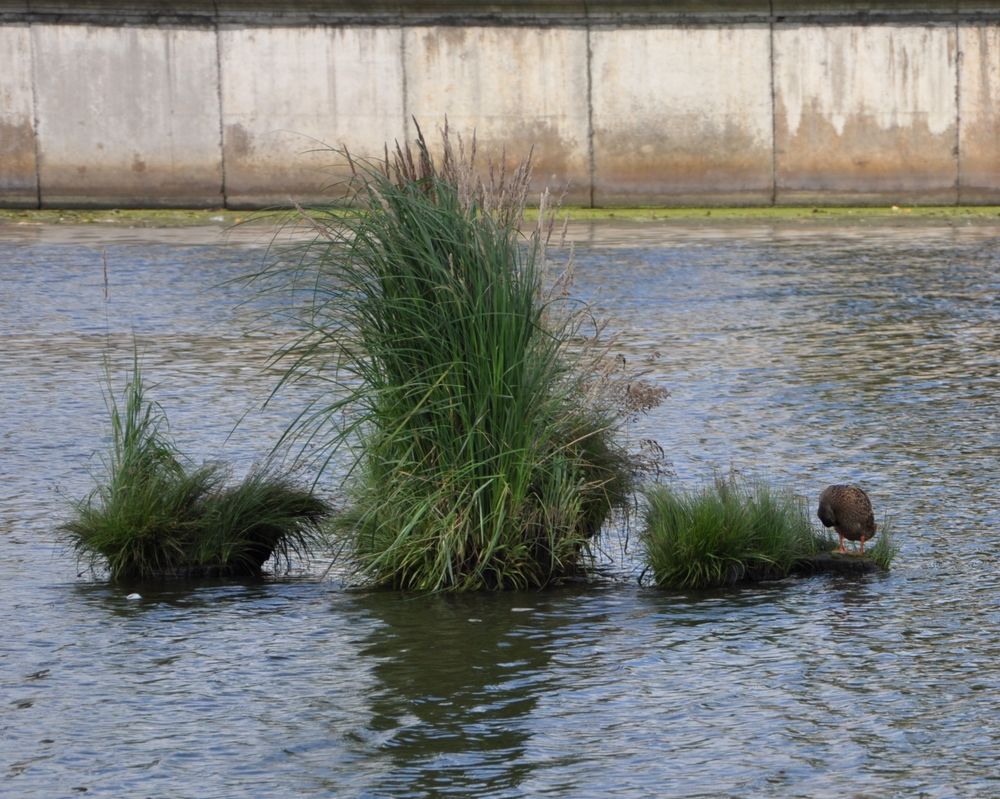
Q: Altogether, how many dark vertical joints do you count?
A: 6